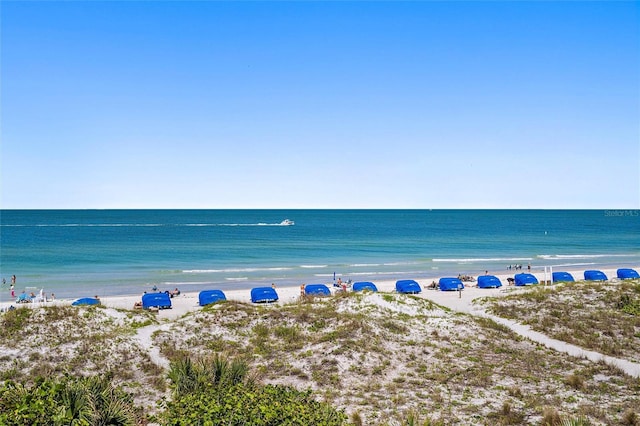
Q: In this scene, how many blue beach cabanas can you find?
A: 13